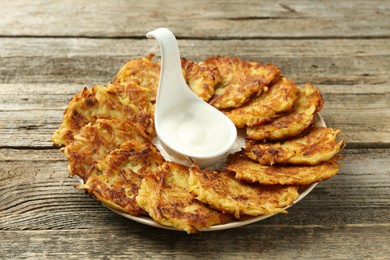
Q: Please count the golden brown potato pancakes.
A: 12